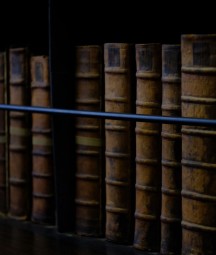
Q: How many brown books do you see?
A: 8